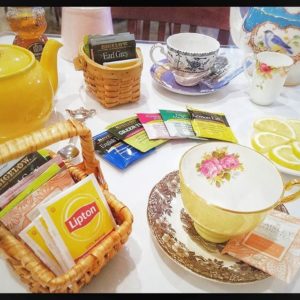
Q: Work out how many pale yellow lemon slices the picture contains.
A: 5